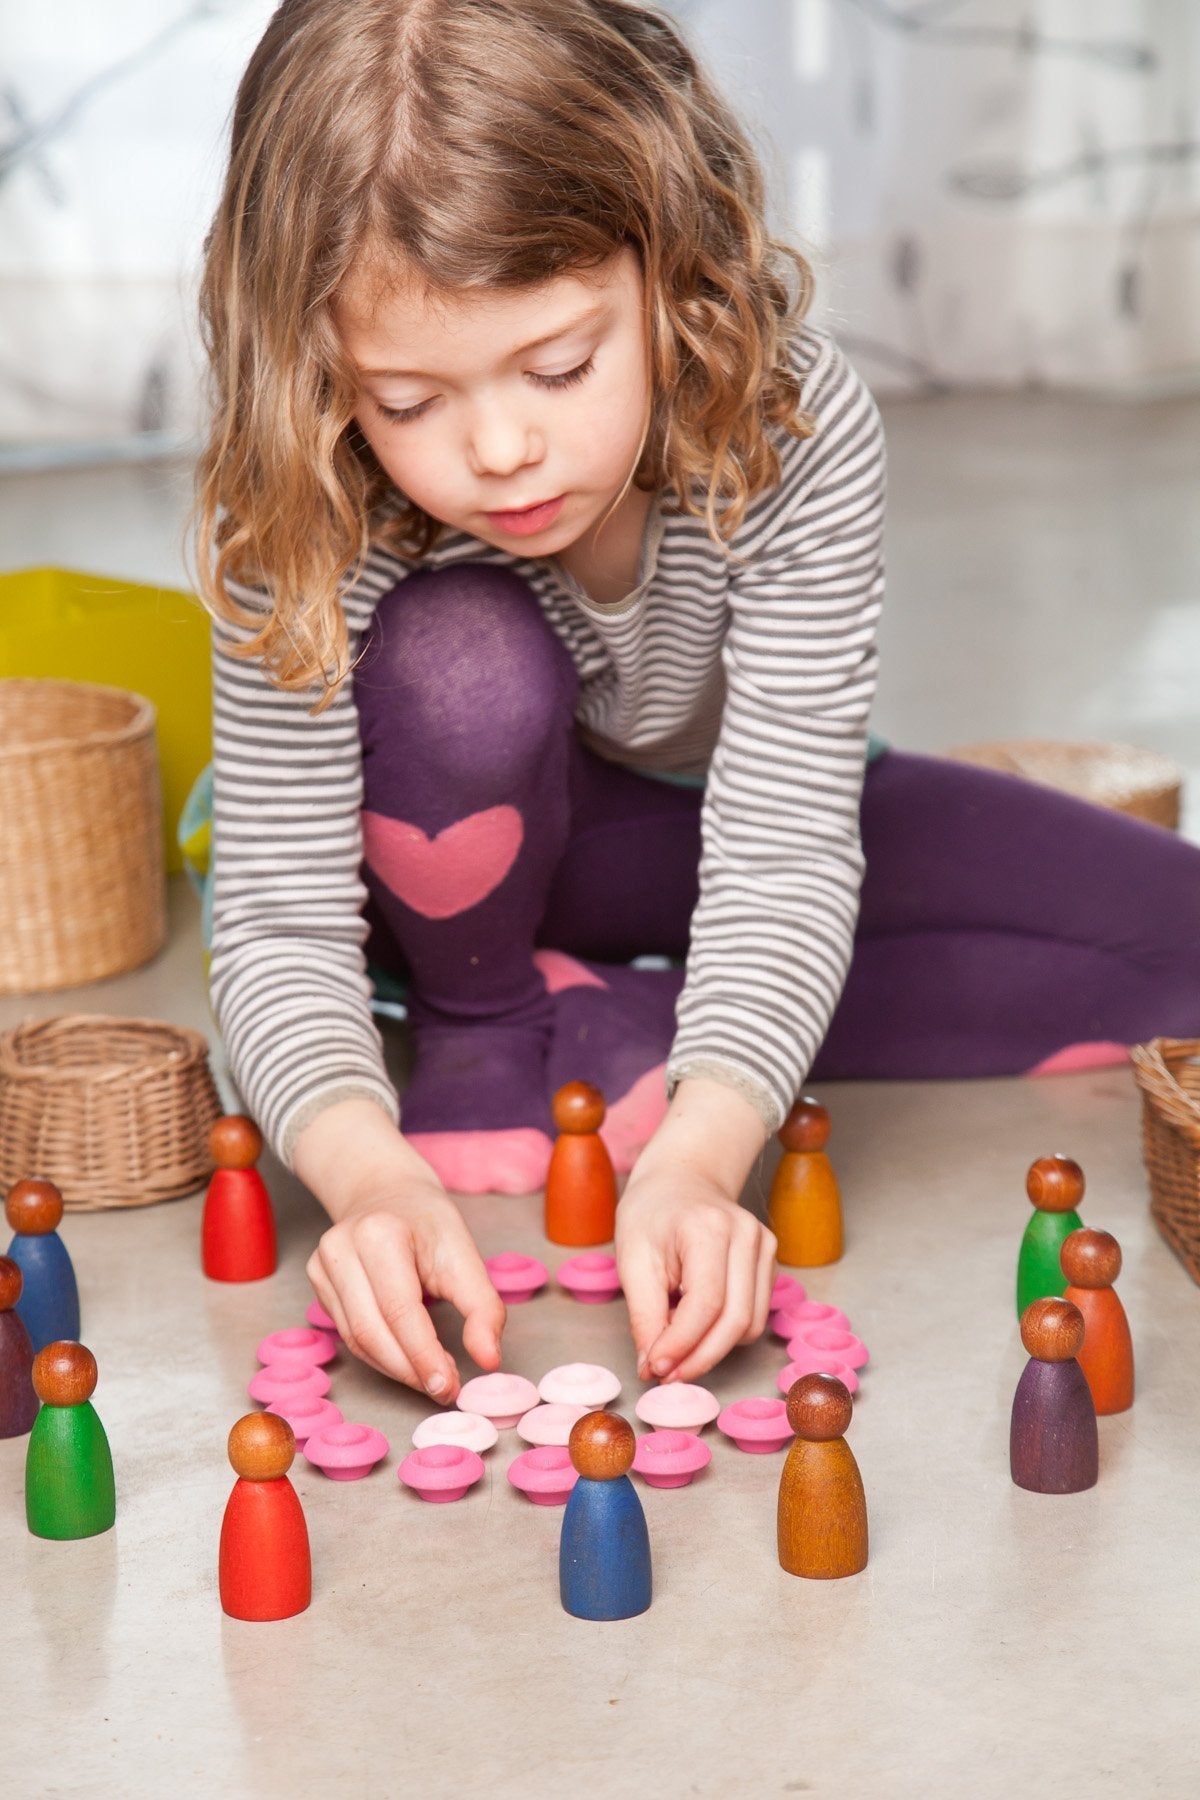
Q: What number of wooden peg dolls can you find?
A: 12